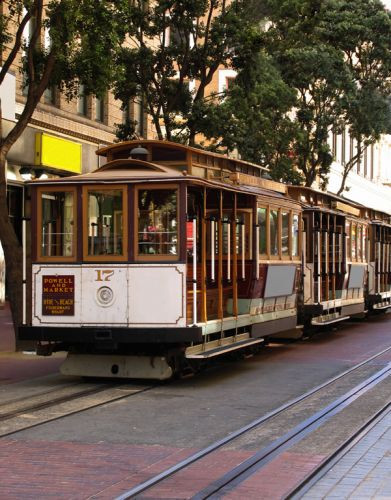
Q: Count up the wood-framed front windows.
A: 3